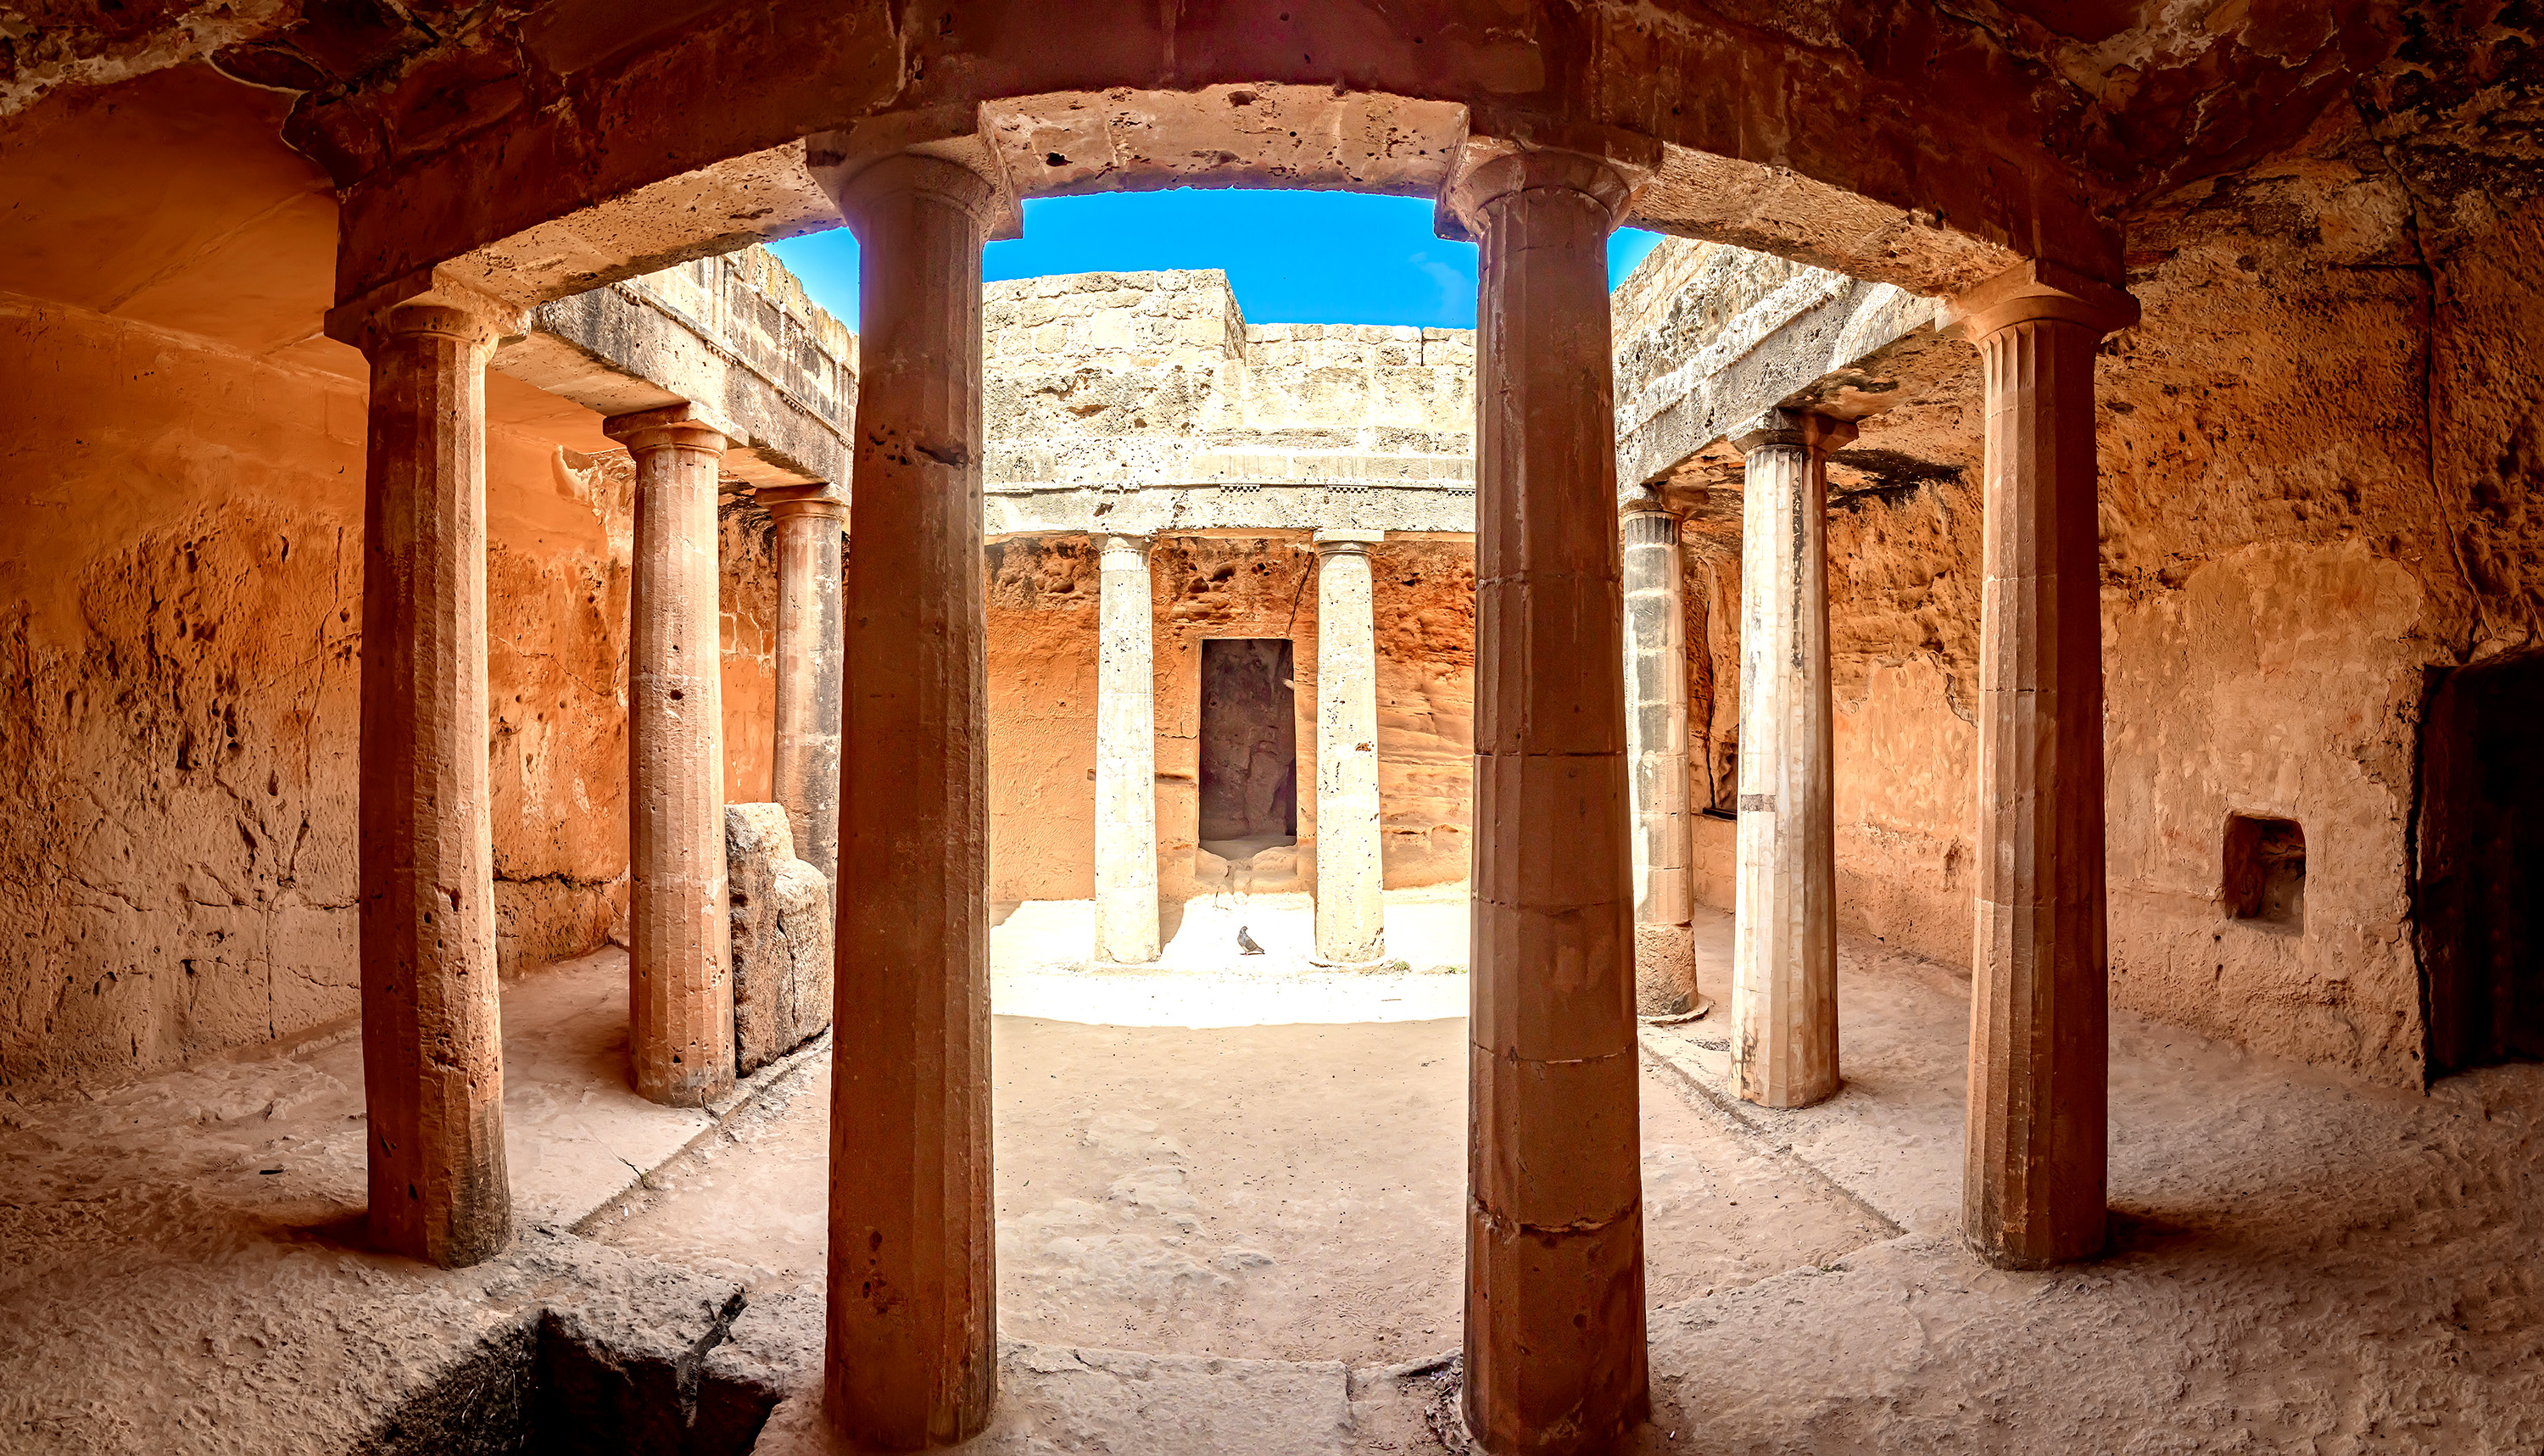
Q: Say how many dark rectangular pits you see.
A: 1